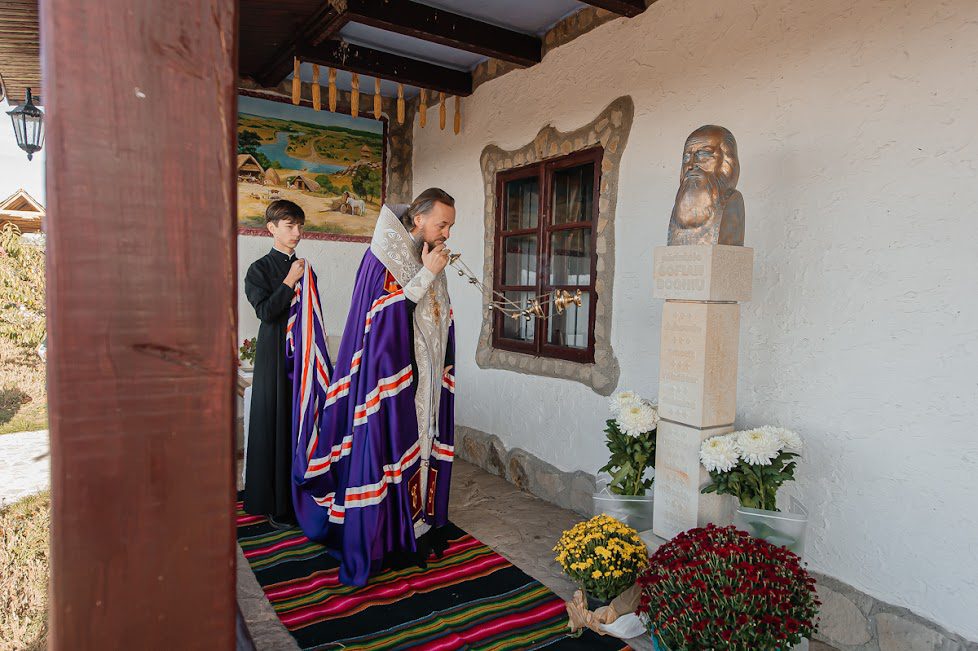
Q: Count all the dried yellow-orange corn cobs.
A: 9